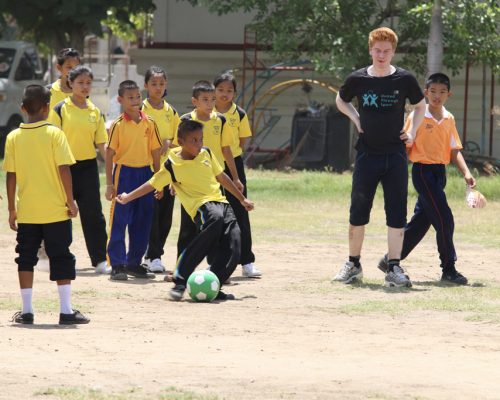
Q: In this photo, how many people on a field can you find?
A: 10